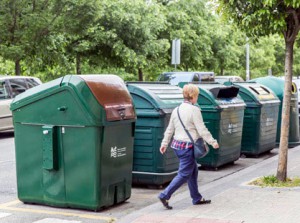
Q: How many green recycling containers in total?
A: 5